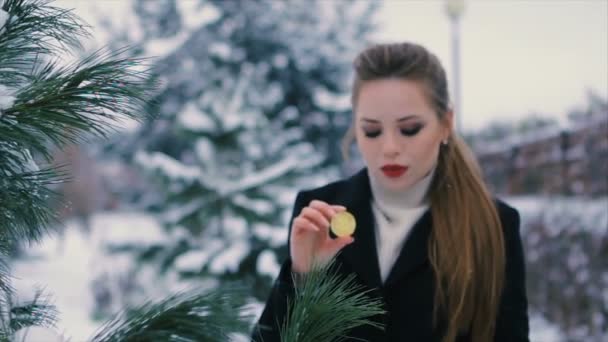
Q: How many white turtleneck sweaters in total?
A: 1